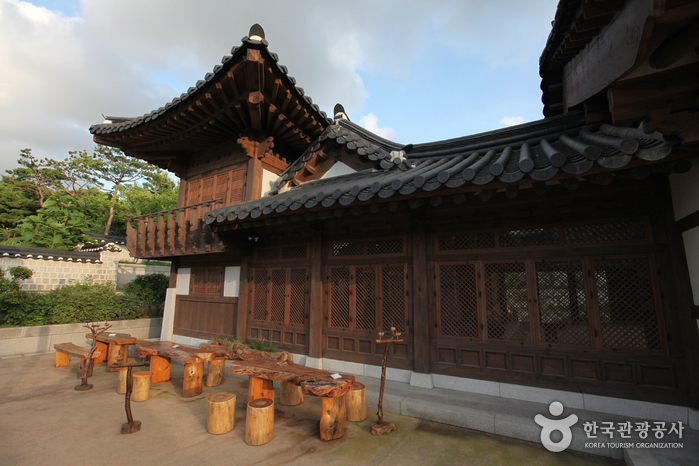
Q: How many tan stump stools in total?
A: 7